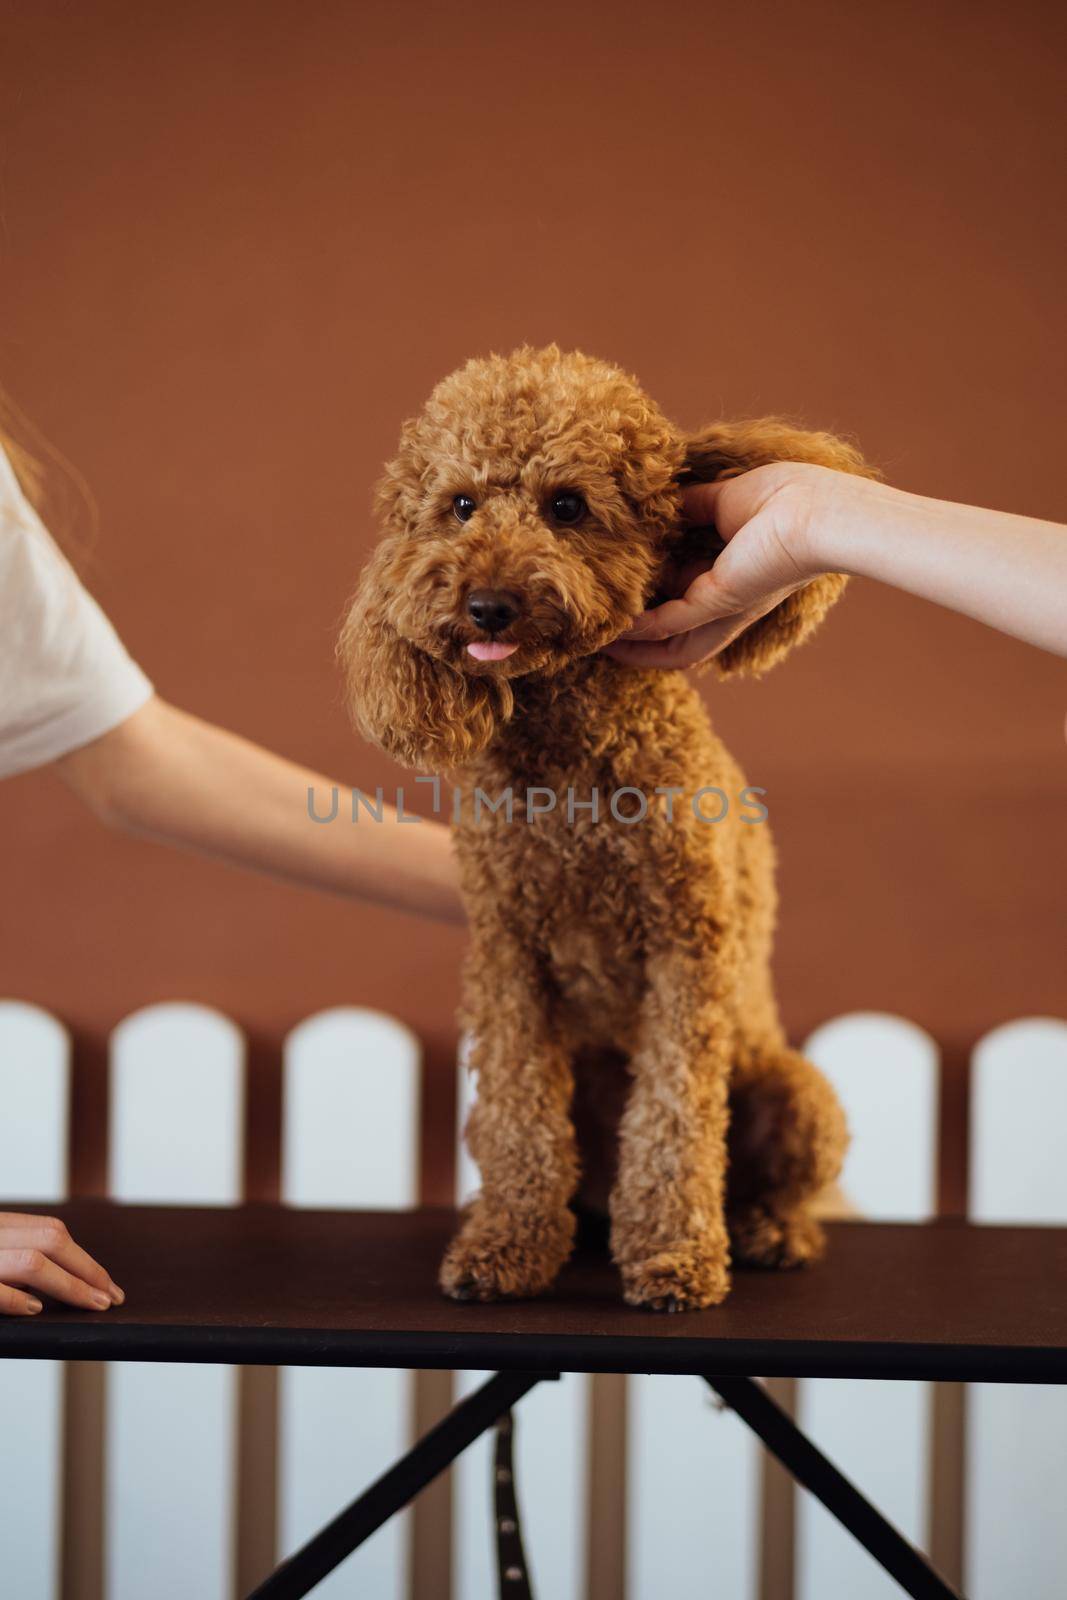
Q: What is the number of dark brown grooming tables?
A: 1